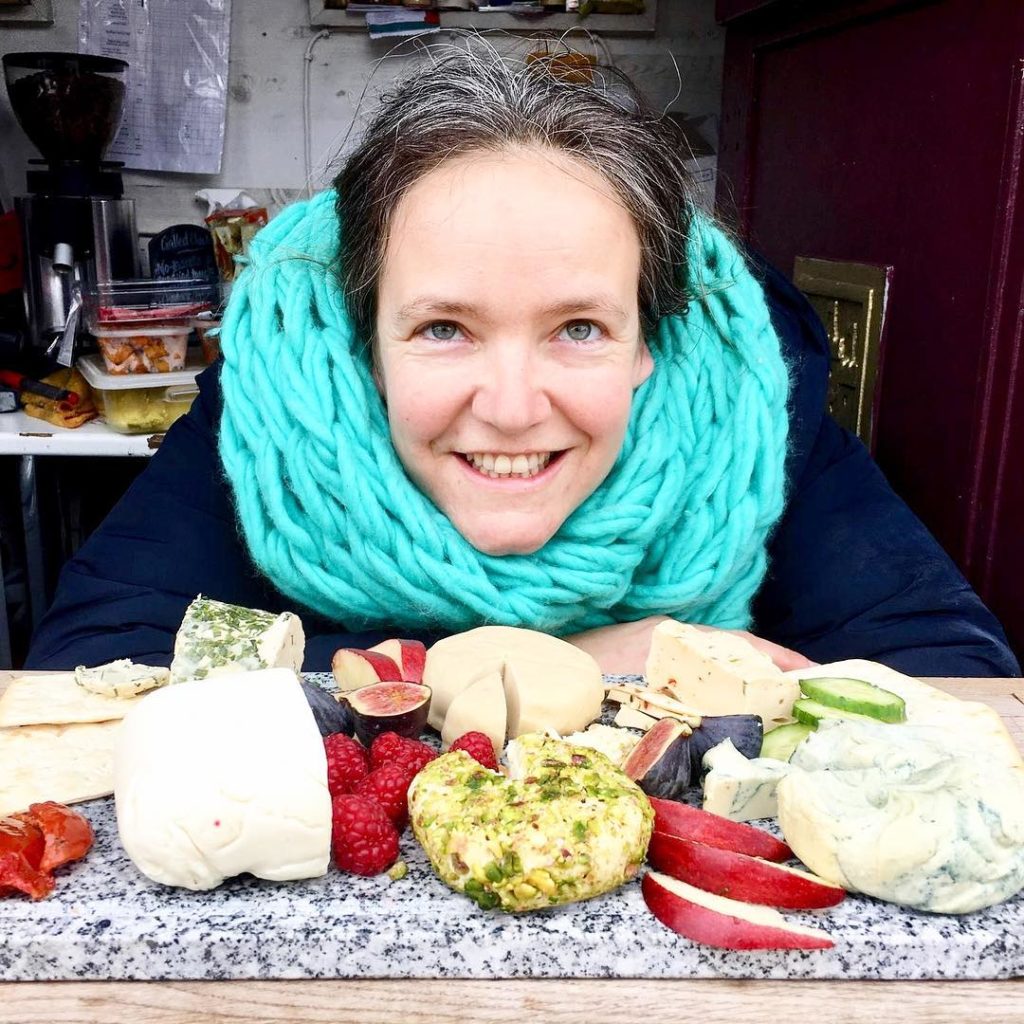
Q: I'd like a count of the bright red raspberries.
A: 6